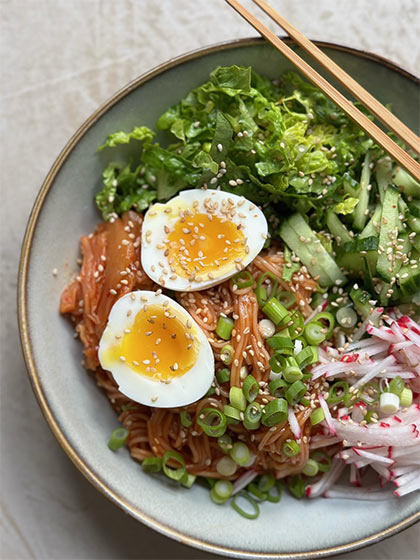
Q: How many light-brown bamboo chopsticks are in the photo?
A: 2